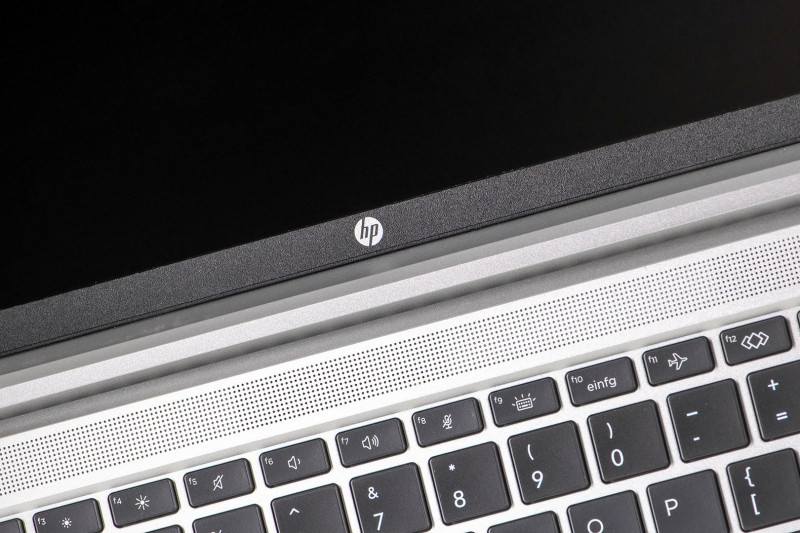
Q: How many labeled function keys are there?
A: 10